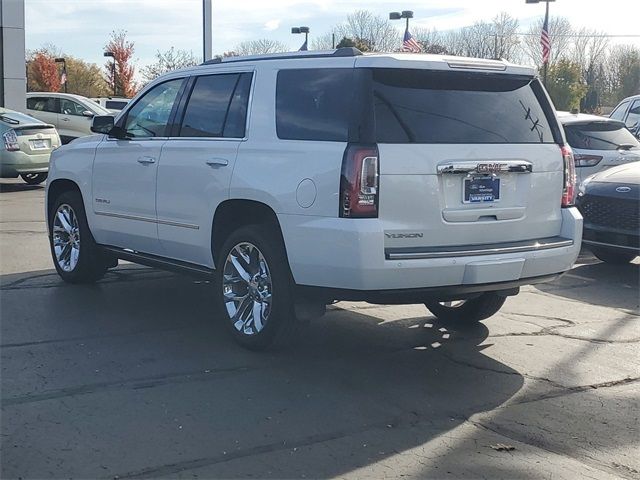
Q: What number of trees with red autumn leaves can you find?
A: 2